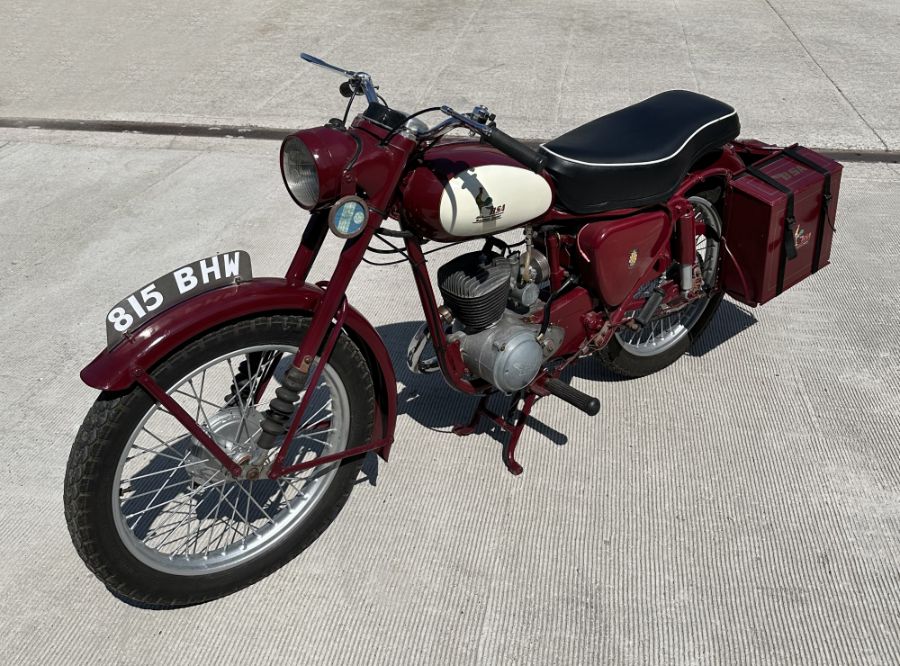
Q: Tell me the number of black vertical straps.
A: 2